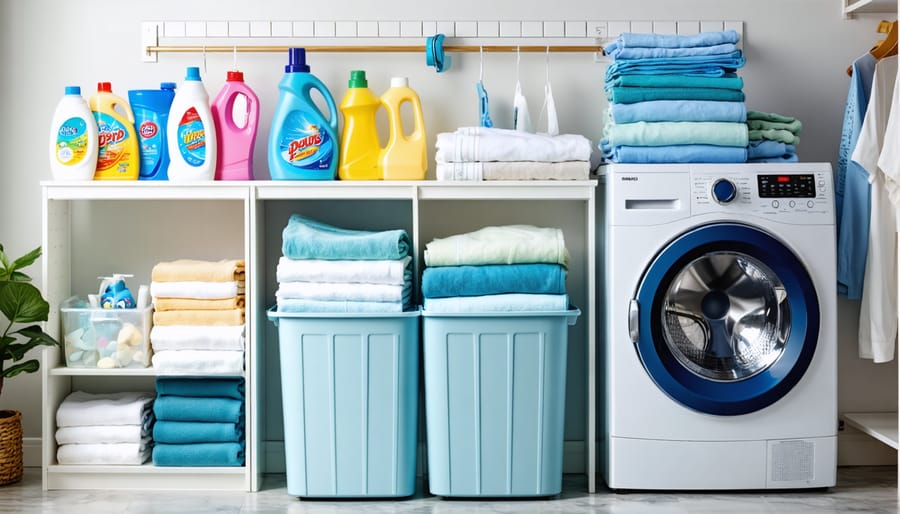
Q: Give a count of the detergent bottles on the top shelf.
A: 8